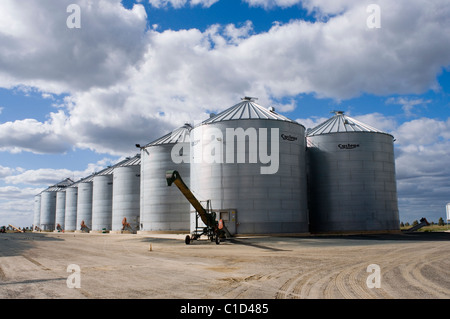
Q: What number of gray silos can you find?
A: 10